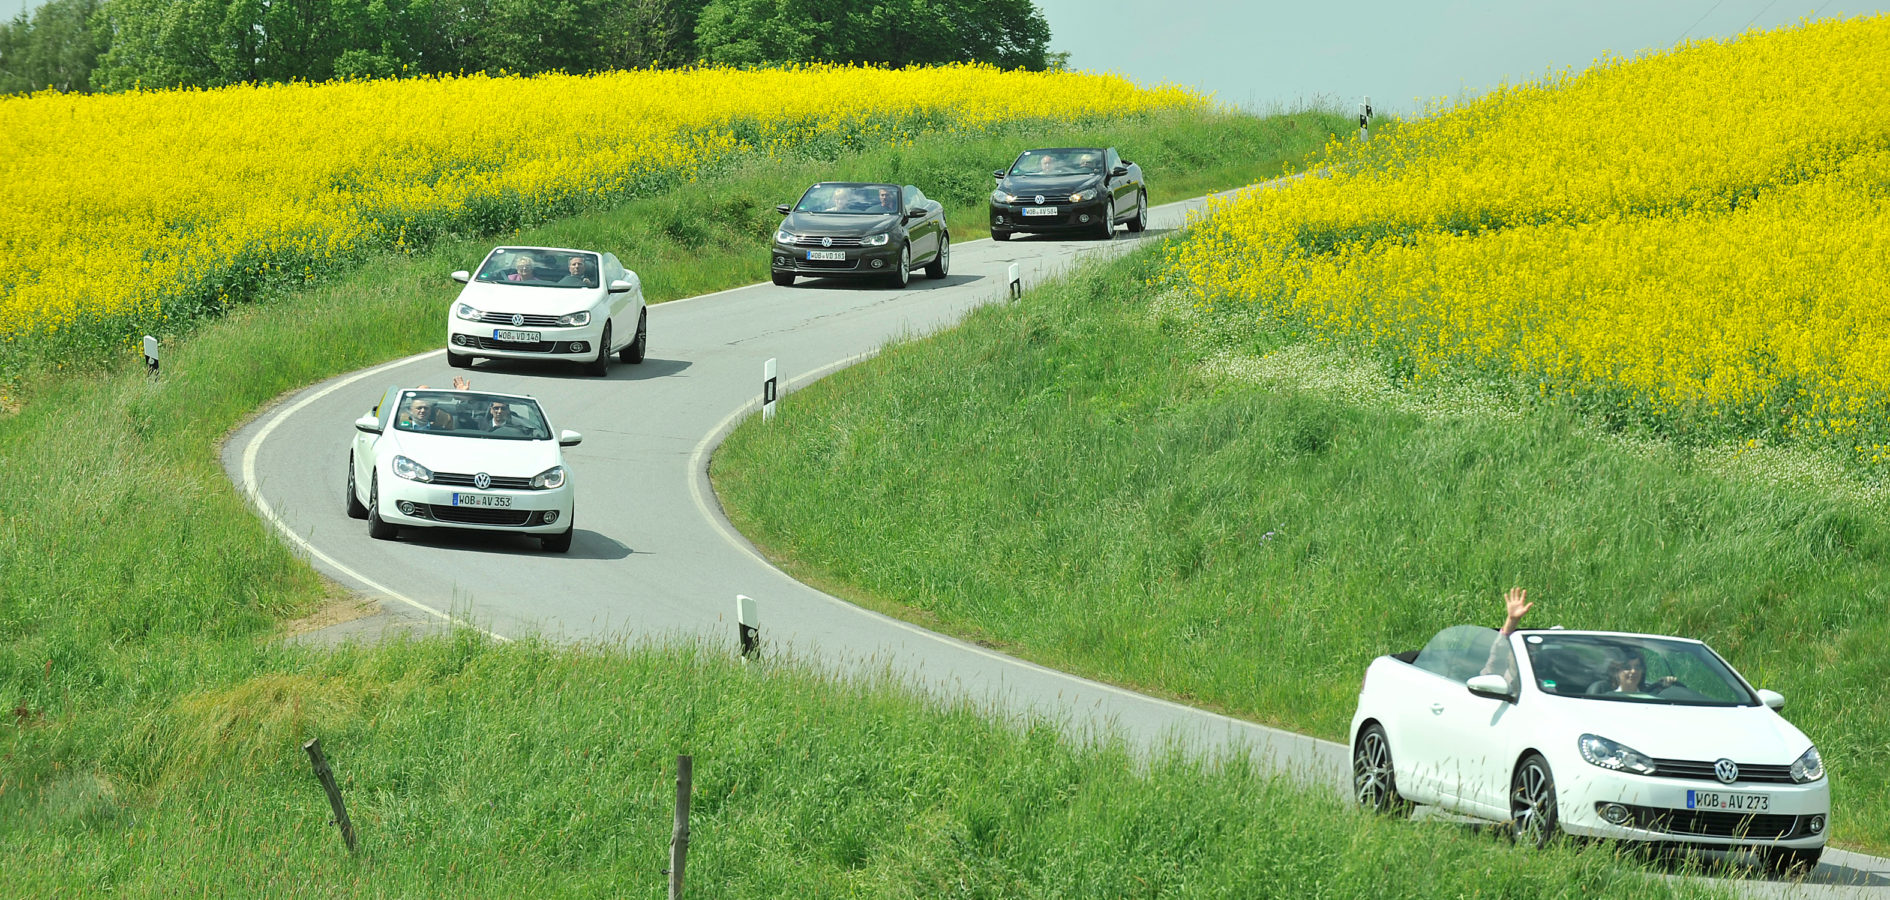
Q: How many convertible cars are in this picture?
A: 5